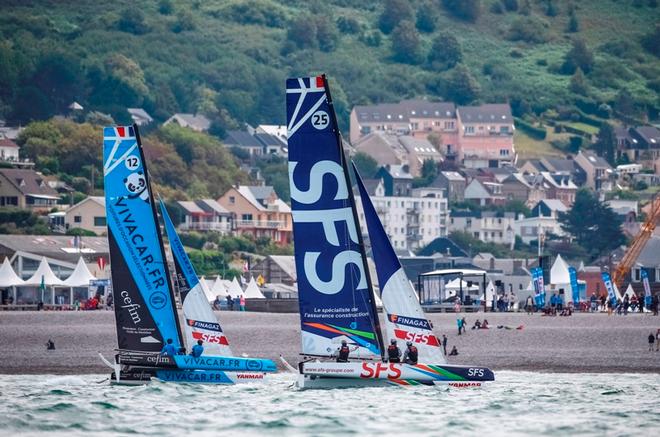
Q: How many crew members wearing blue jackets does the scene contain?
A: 2